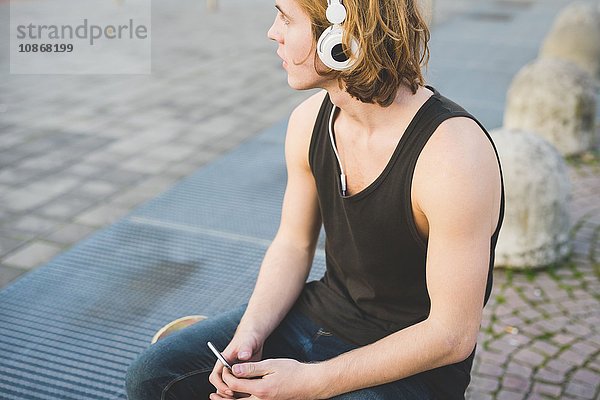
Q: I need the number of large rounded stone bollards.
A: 3